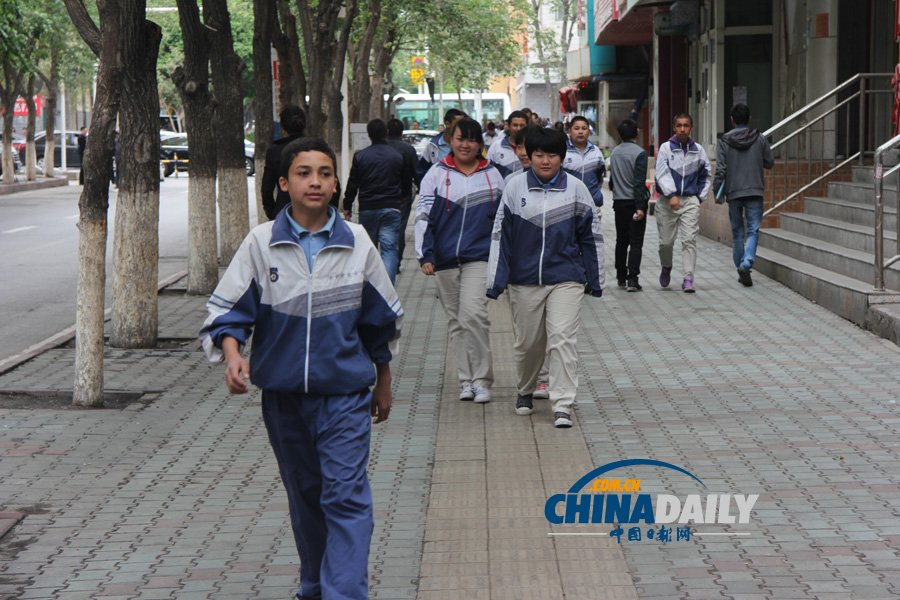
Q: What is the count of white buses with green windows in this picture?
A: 1